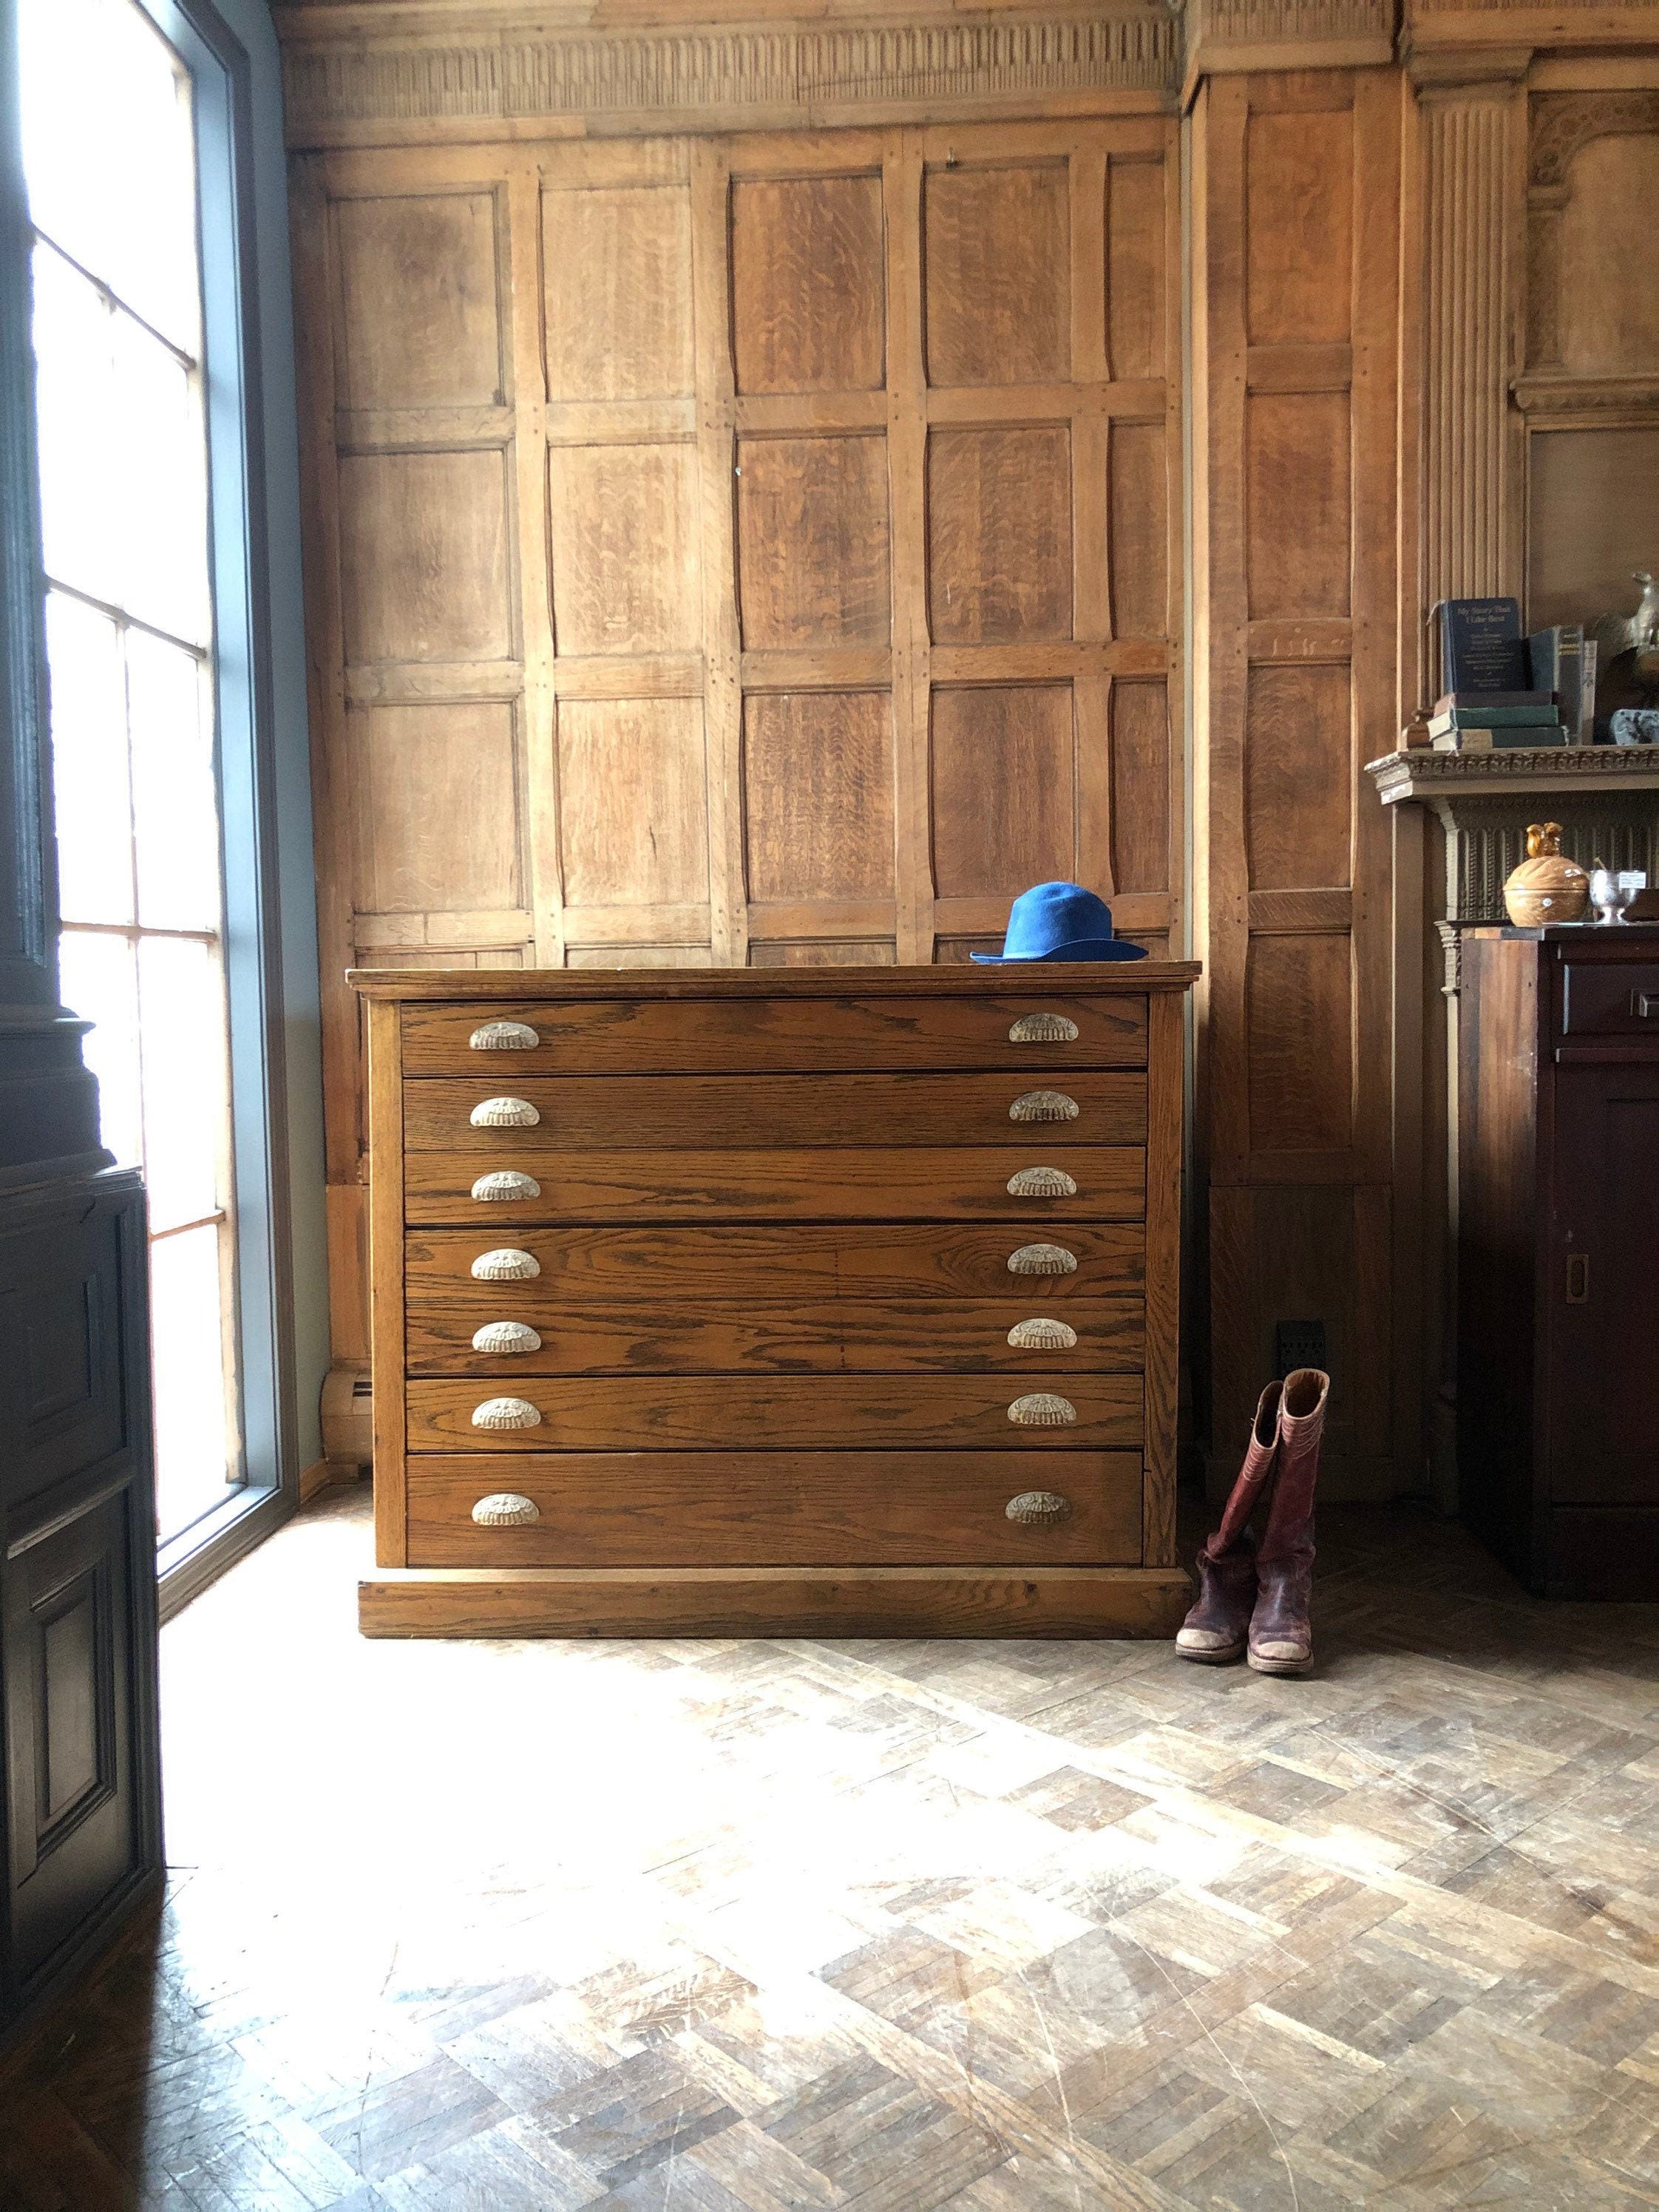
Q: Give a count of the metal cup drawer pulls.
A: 14